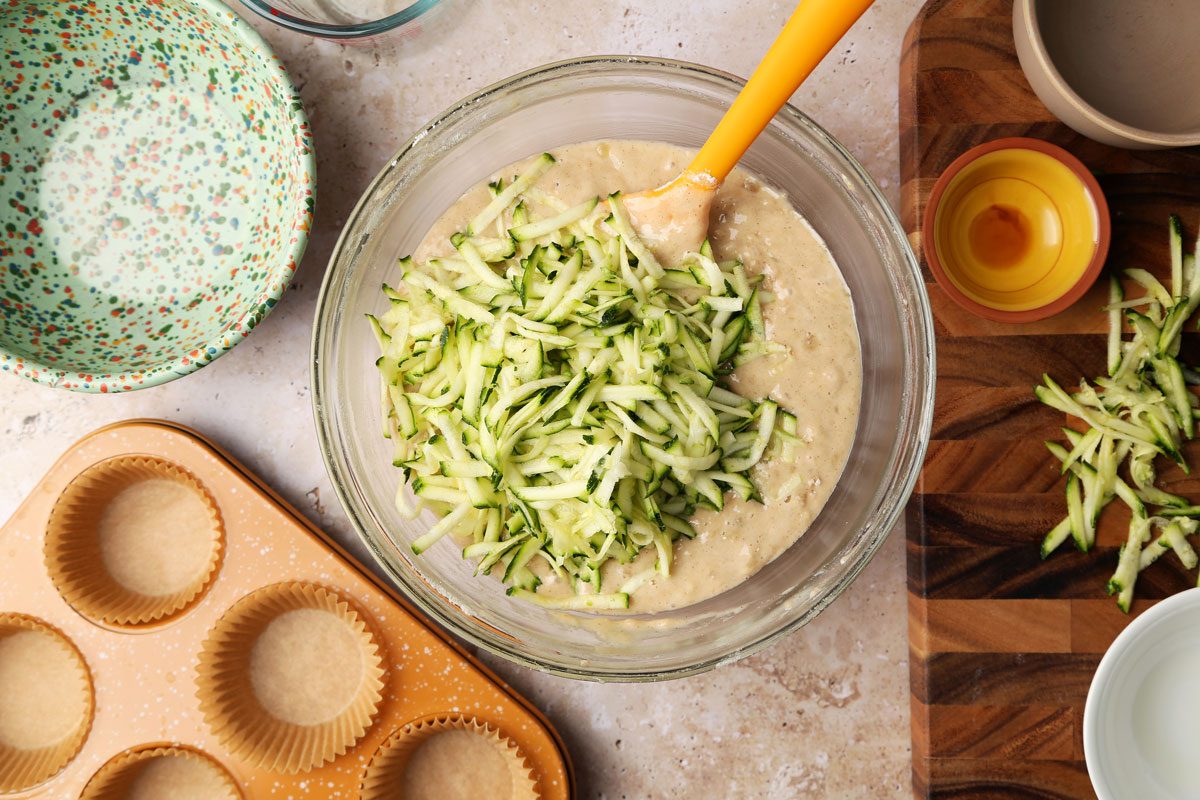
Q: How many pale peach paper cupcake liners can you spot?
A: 5